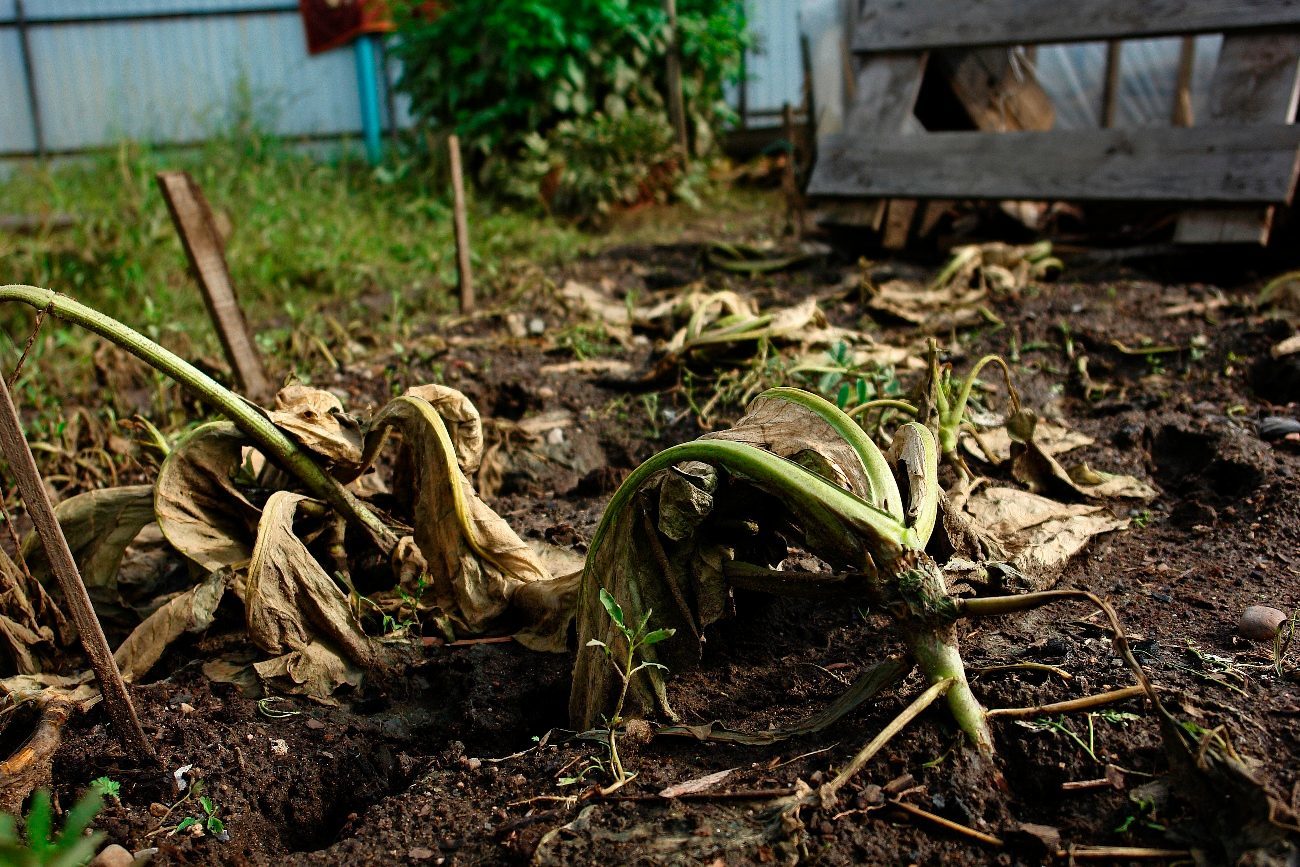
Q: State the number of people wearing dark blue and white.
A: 0